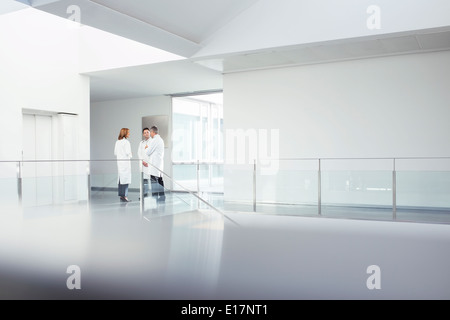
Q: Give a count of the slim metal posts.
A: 7